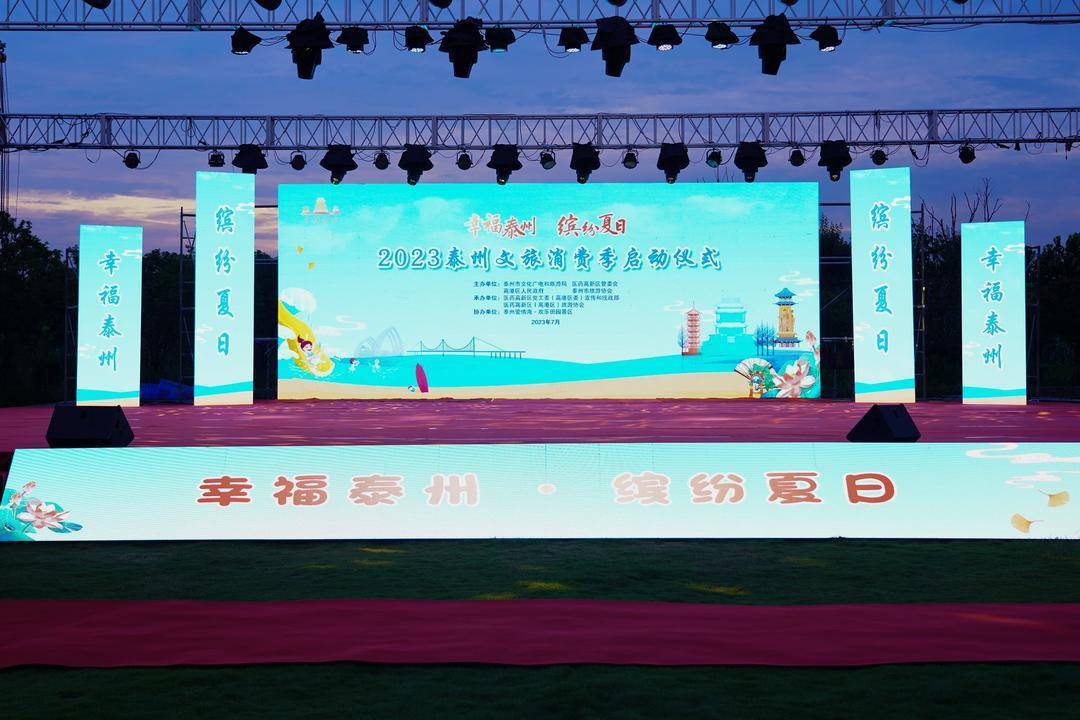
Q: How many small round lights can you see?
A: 11